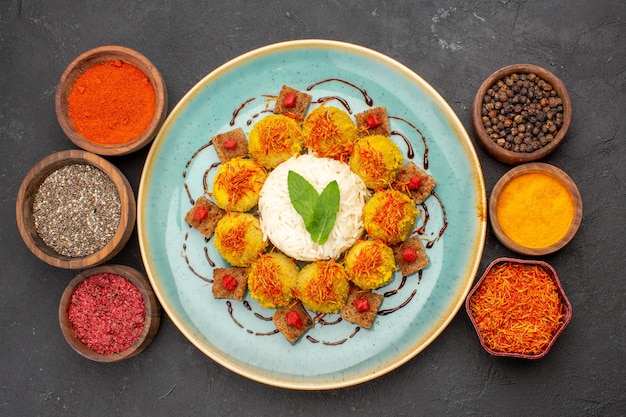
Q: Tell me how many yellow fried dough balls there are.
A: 9